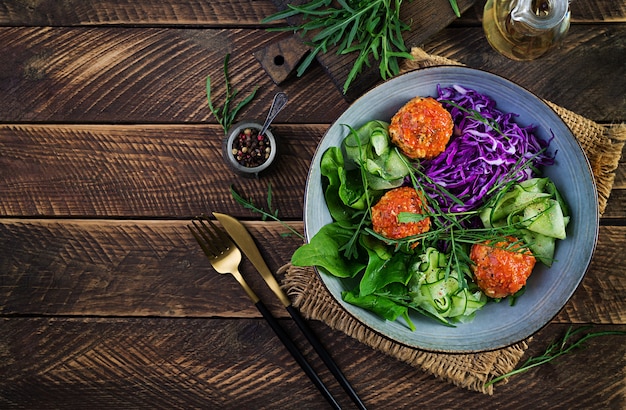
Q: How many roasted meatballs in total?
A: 3